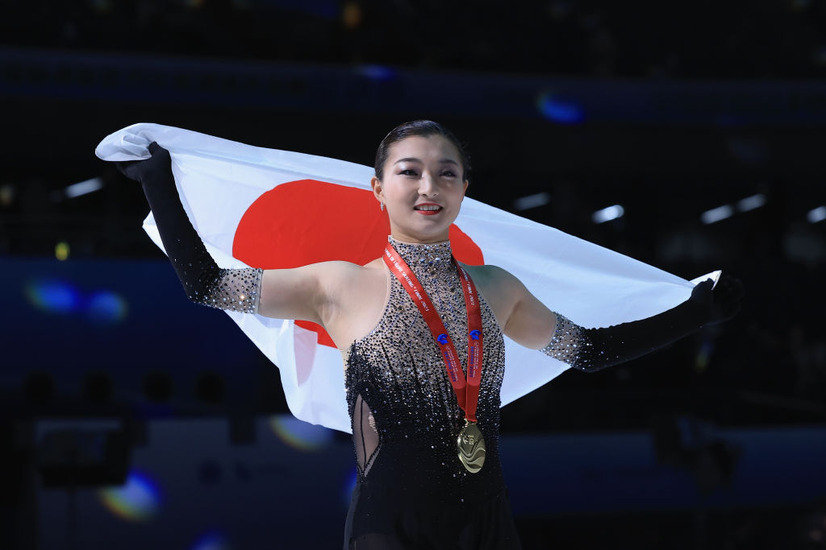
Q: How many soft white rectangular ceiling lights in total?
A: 6